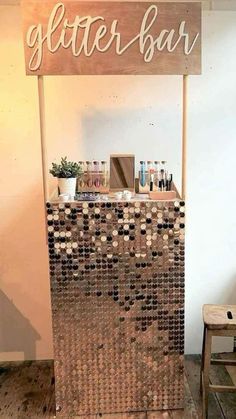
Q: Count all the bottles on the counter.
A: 8